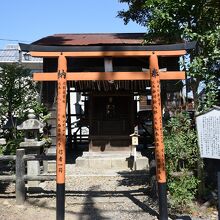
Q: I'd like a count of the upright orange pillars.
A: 2